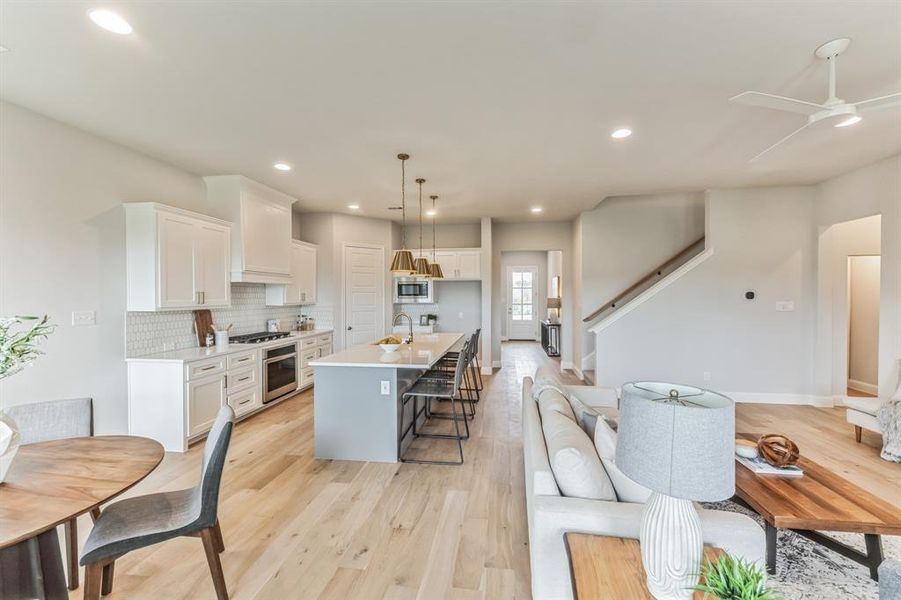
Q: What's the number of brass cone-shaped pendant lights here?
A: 3